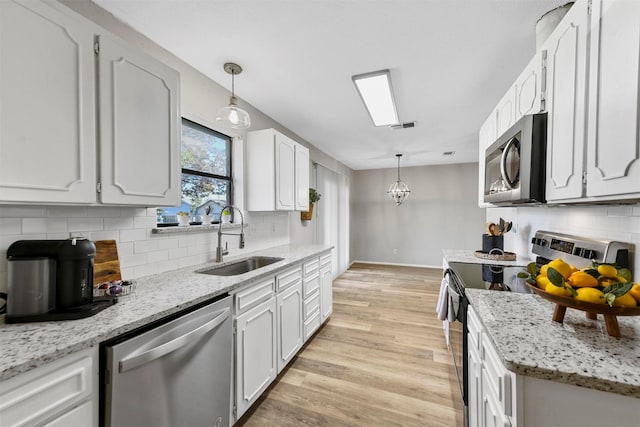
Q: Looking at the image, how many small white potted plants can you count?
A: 3